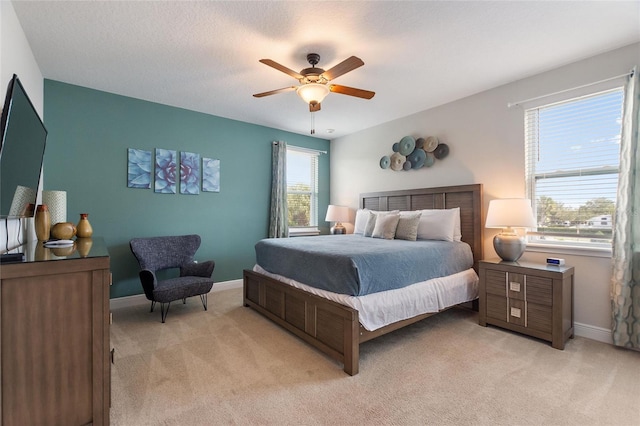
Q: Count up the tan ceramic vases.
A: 3